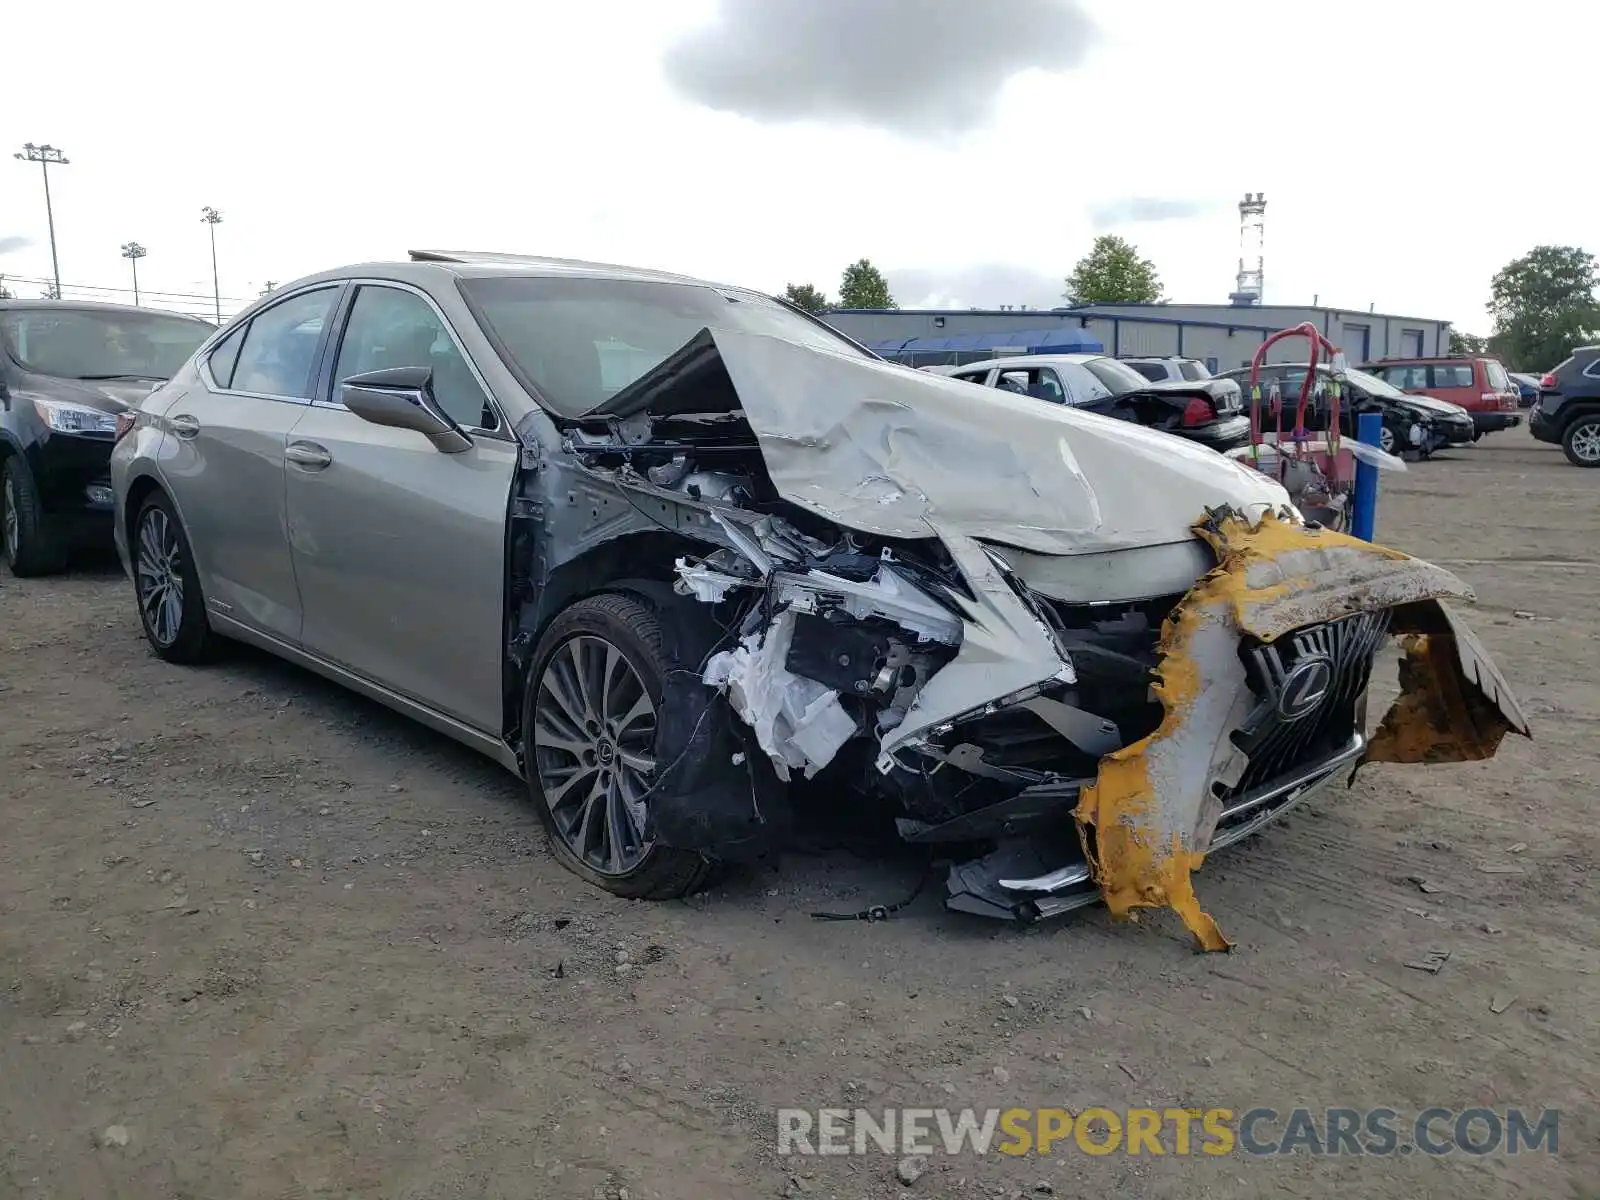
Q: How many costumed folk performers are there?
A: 0